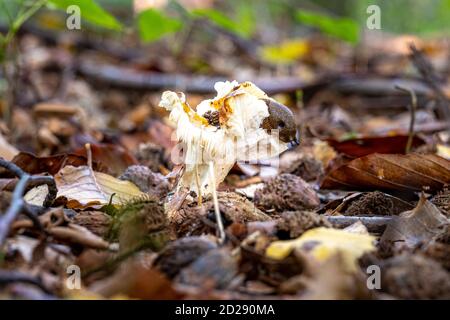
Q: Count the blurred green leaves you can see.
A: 4